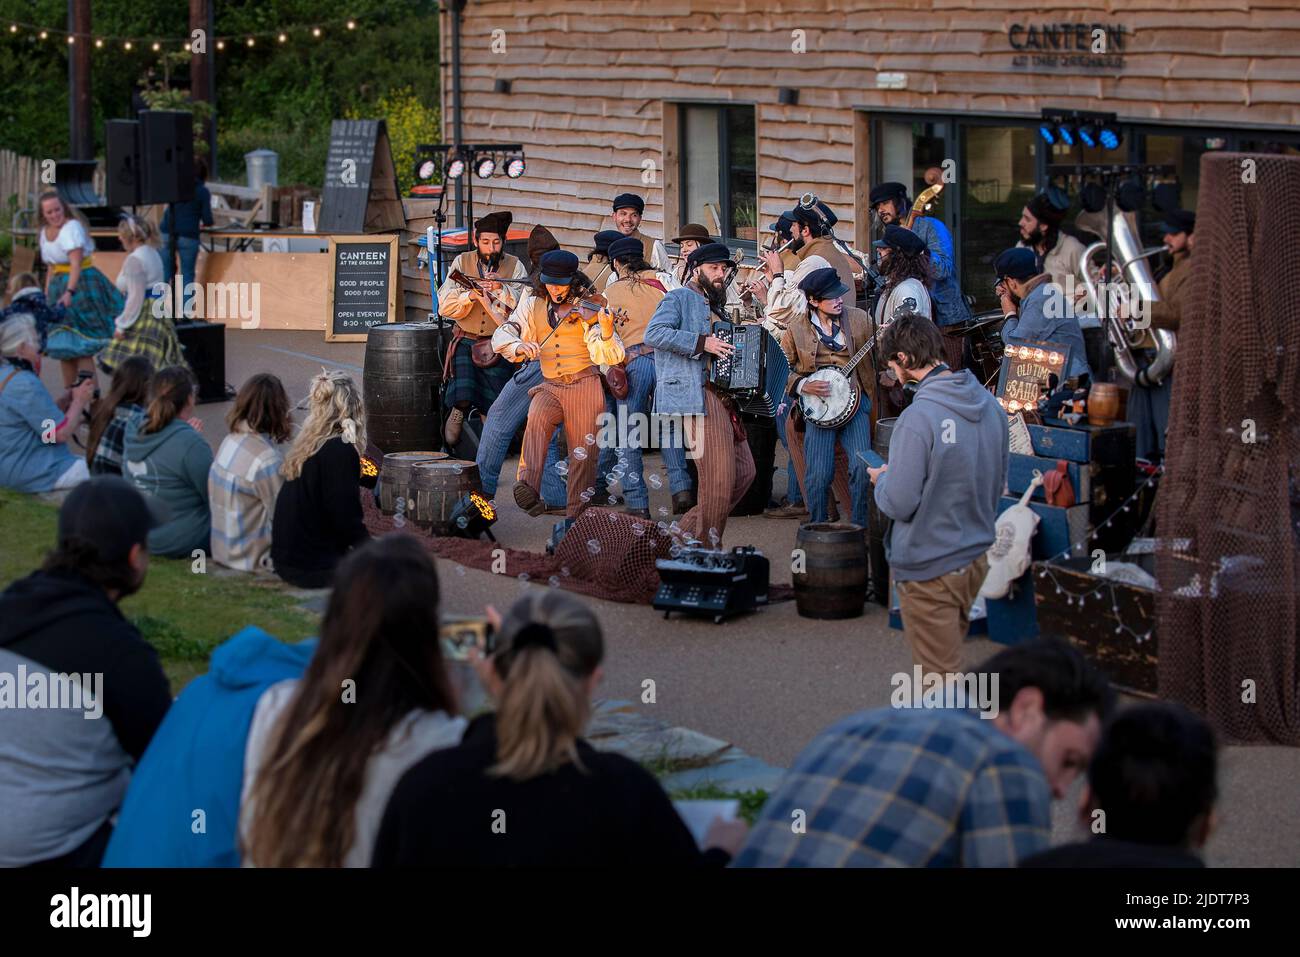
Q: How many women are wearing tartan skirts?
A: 2